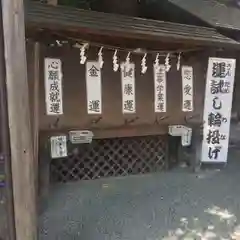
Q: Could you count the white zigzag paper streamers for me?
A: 8